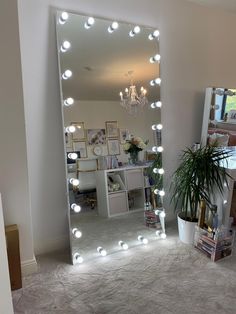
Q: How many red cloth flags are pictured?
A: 0